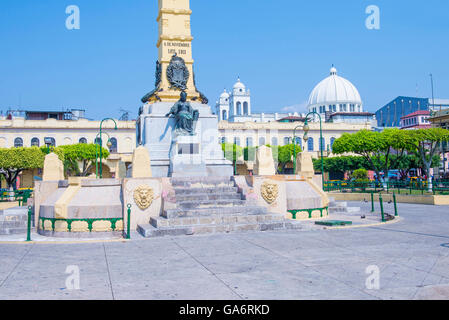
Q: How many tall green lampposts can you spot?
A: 4